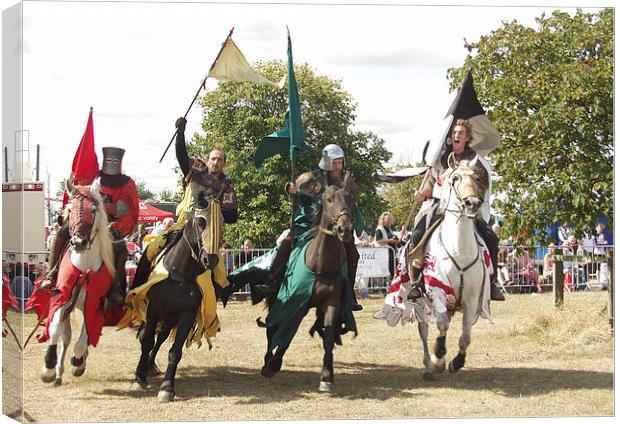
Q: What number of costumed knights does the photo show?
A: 4